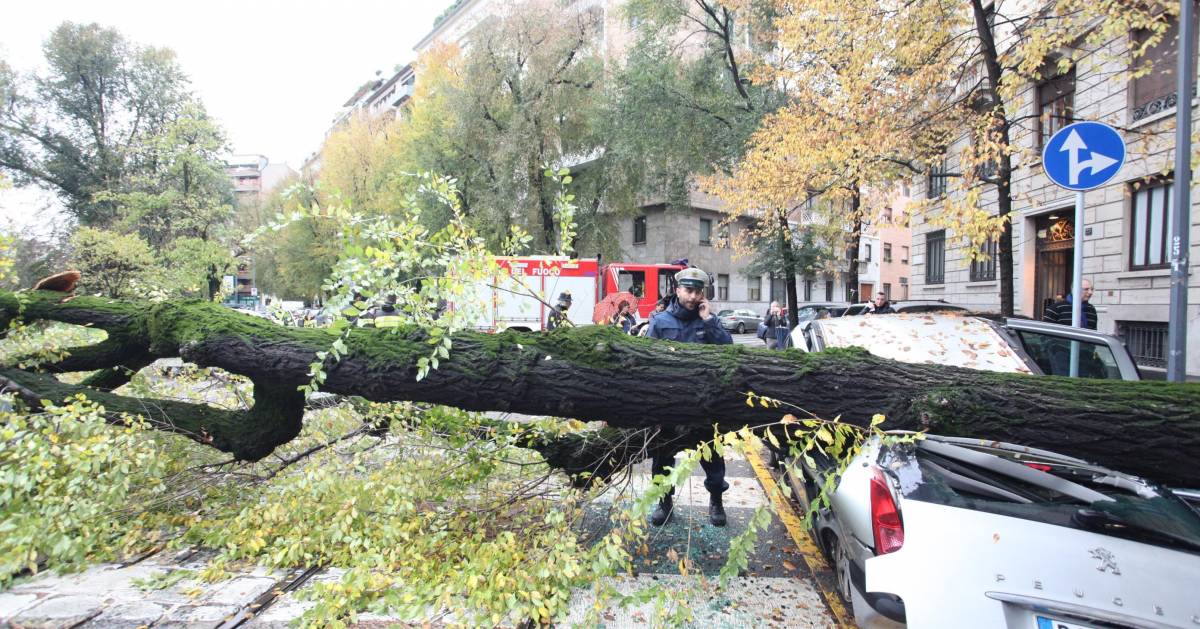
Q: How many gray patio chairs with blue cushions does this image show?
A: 0